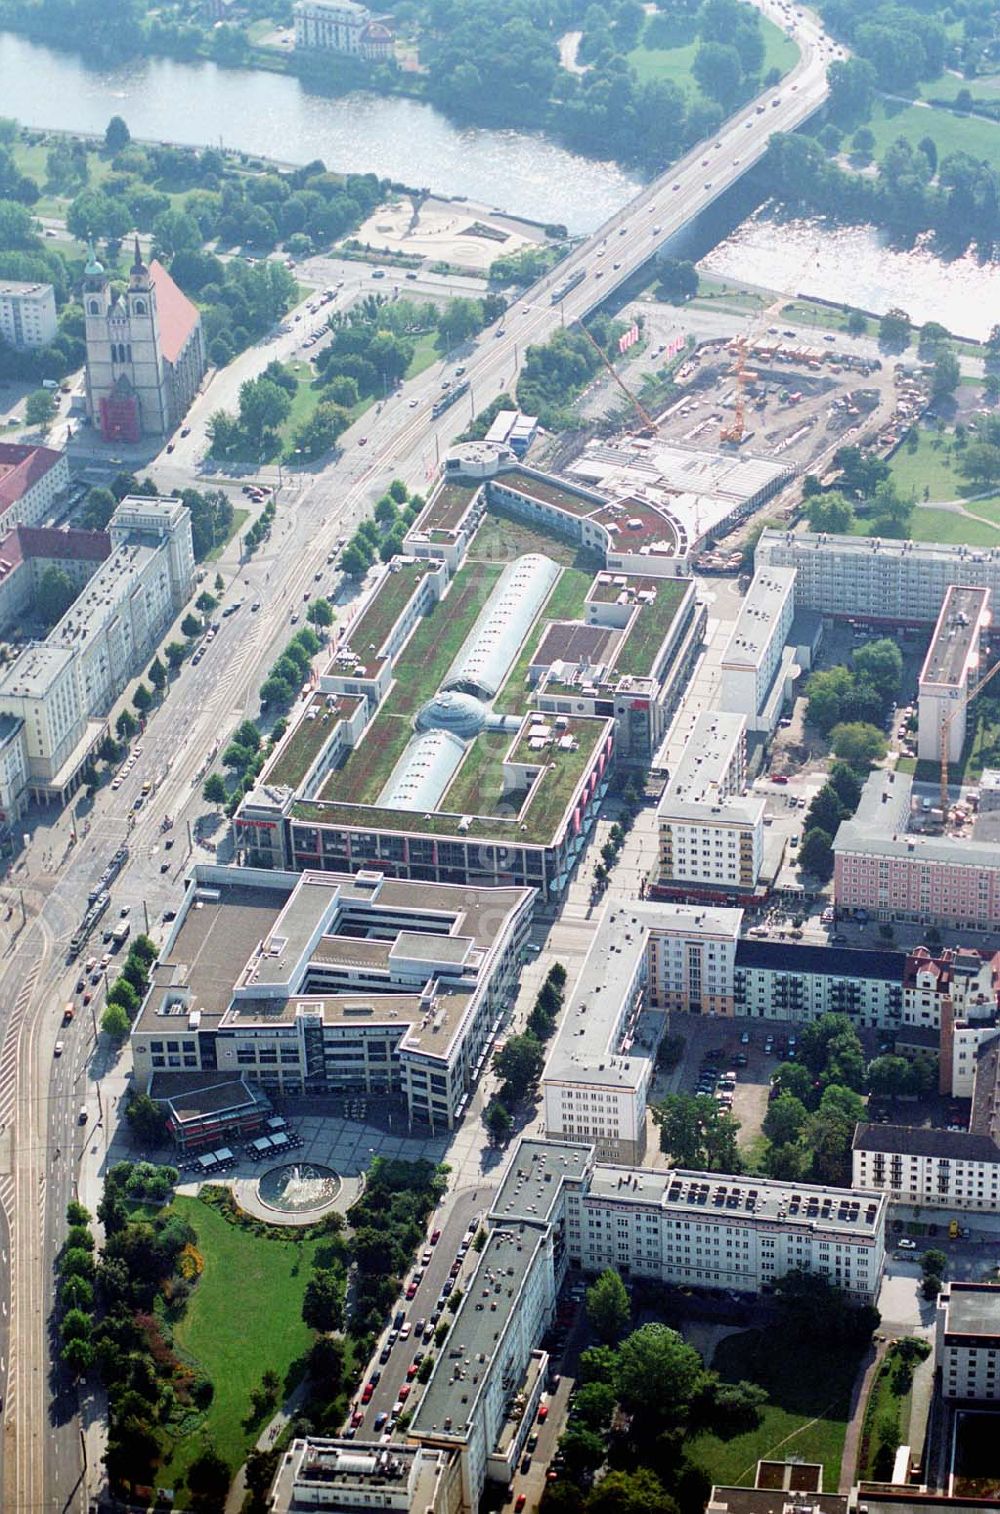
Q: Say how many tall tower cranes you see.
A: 3